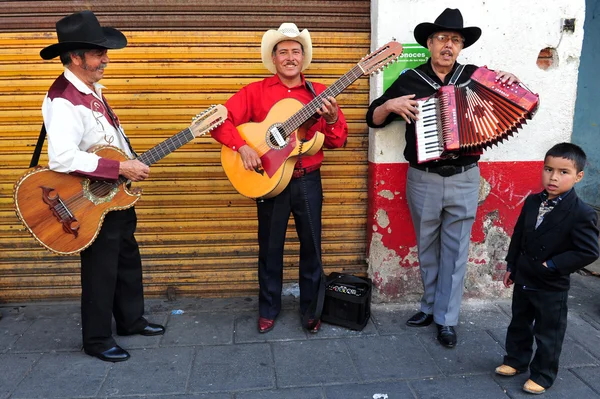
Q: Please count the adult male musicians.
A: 3